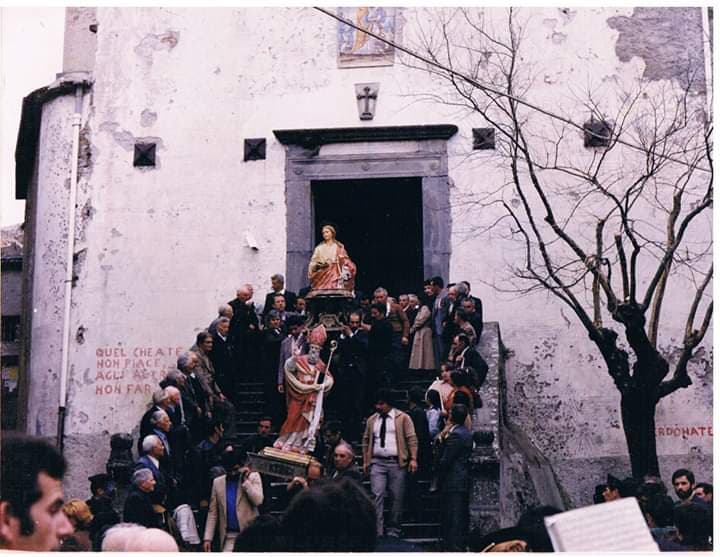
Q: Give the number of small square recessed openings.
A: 4